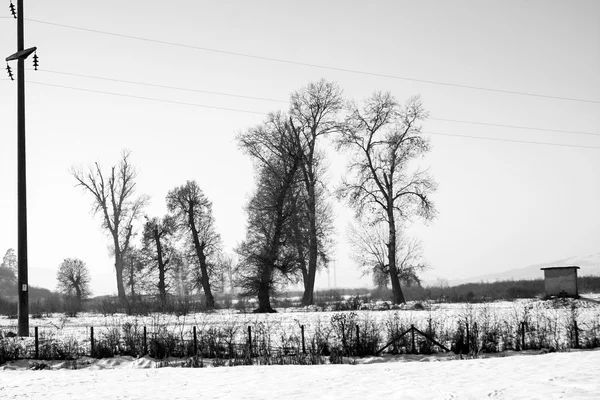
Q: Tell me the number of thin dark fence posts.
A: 11